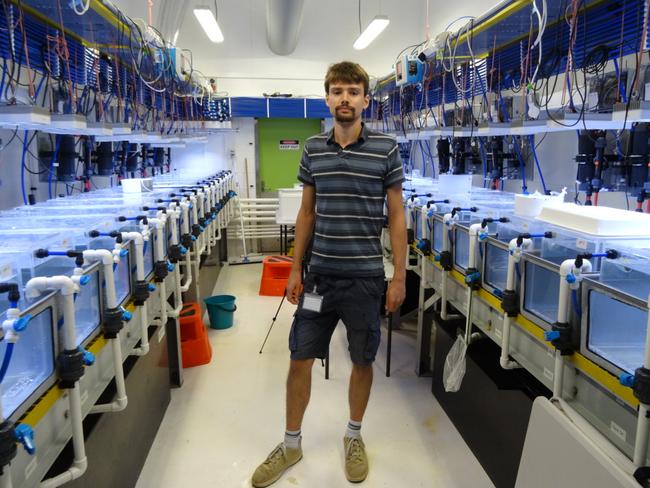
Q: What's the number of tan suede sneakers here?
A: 2